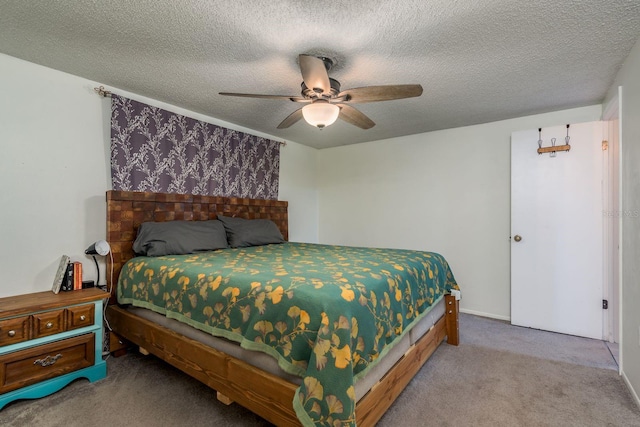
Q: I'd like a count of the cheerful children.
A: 0